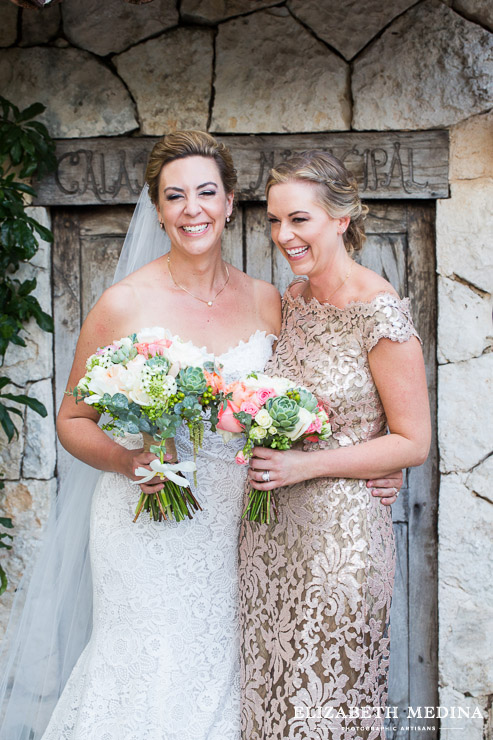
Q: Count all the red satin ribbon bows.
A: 0